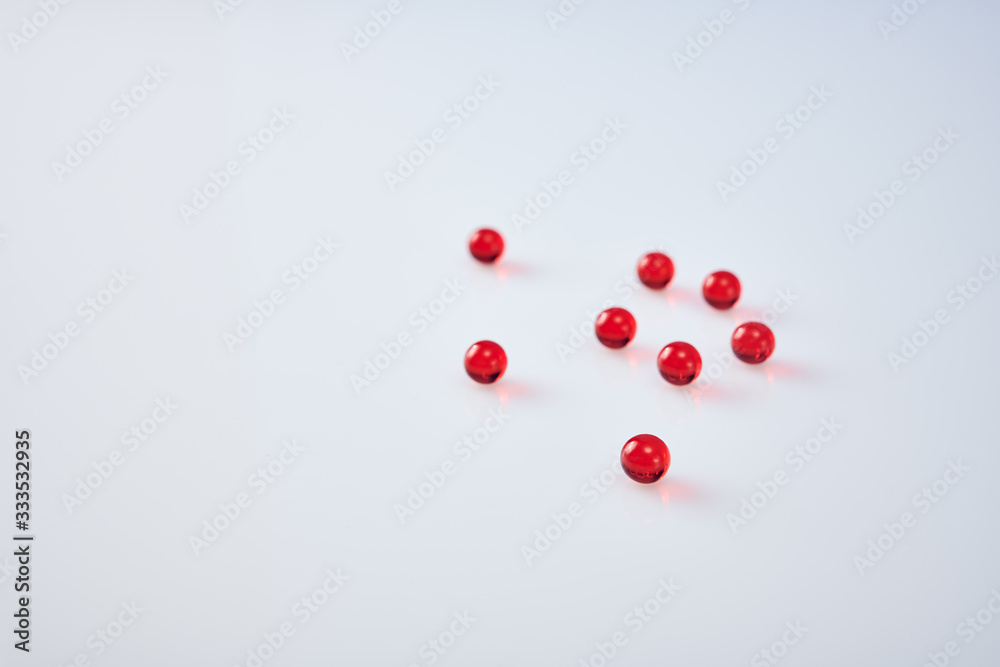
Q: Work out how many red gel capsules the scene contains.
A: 8